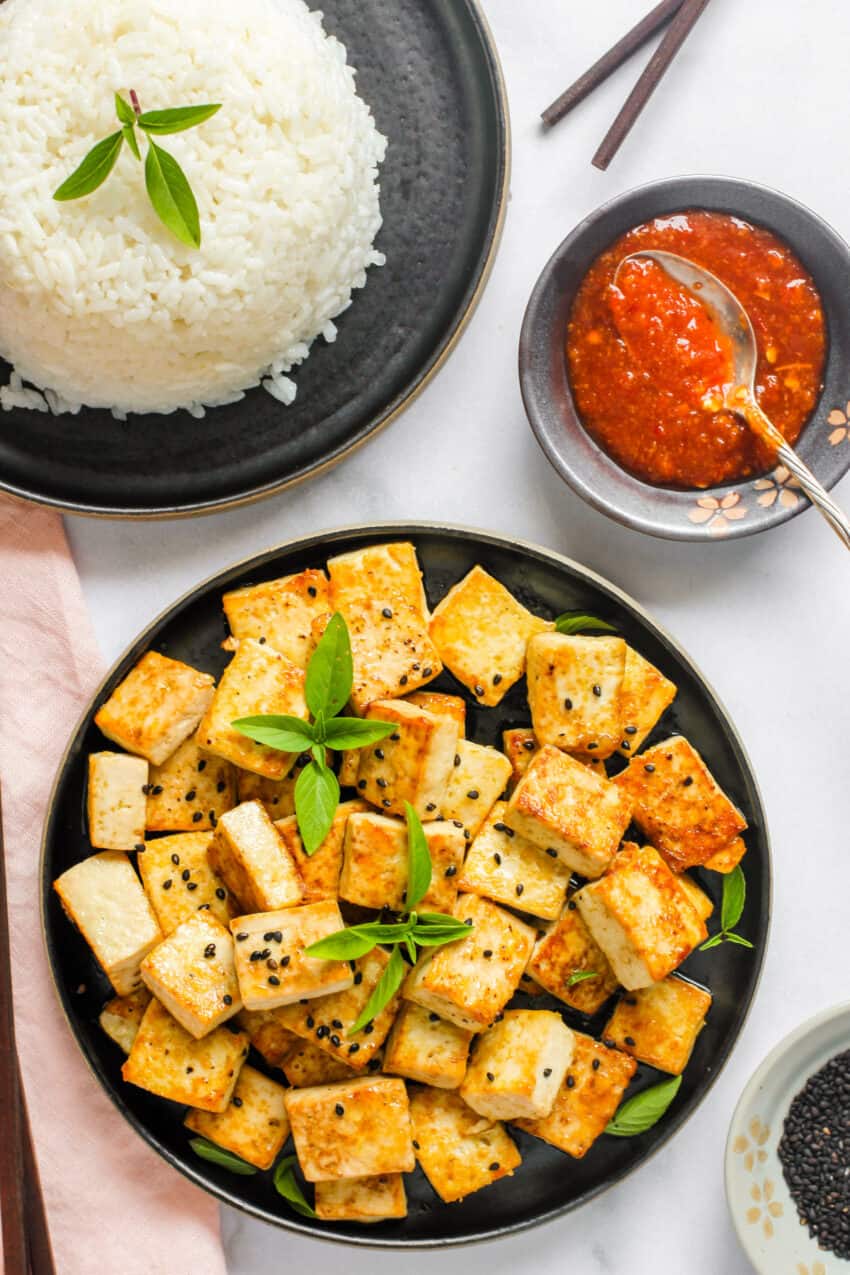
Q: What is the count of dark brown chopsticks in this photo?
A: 4